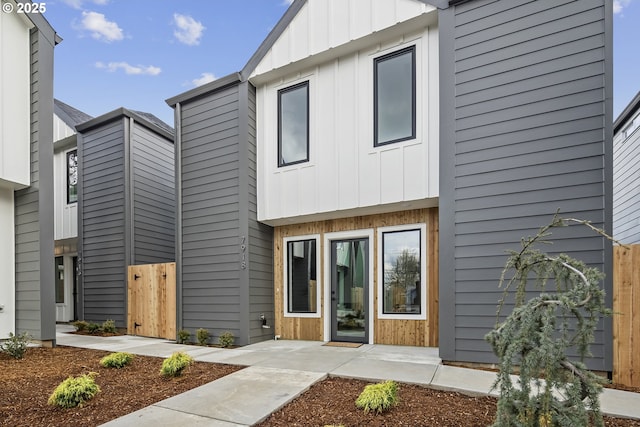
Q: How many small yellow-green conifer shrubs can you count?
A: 4